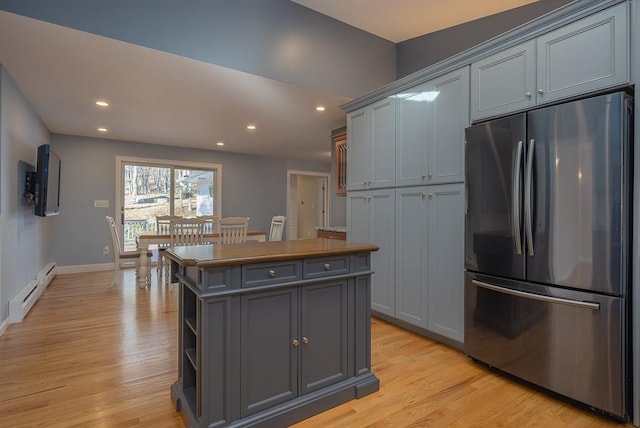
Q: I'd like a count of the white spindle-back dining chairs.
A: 6